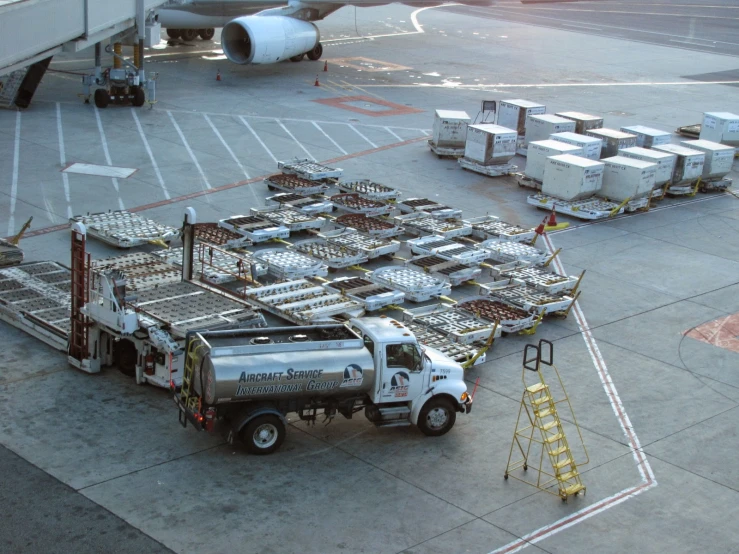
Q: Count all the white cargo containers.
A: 15